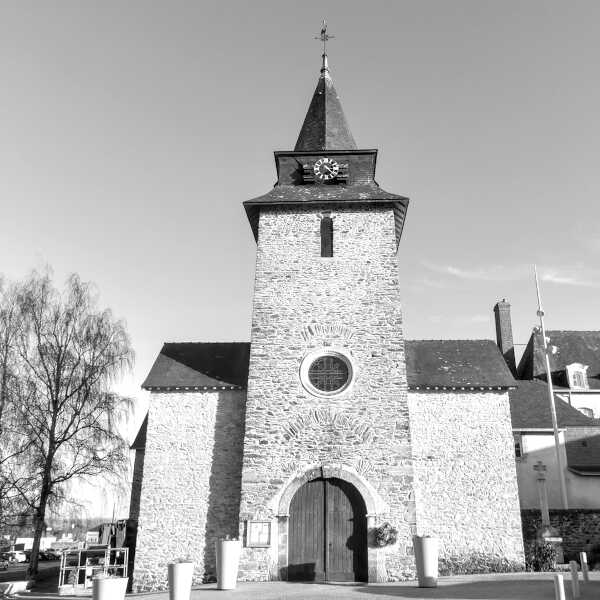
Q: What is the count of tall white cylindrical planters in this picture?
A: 4